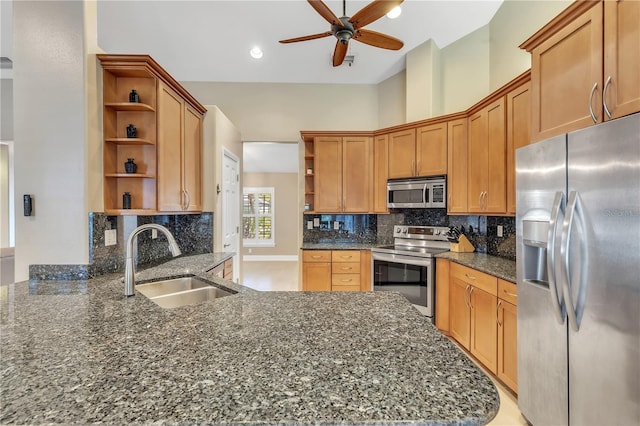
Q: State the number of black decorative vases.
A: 4